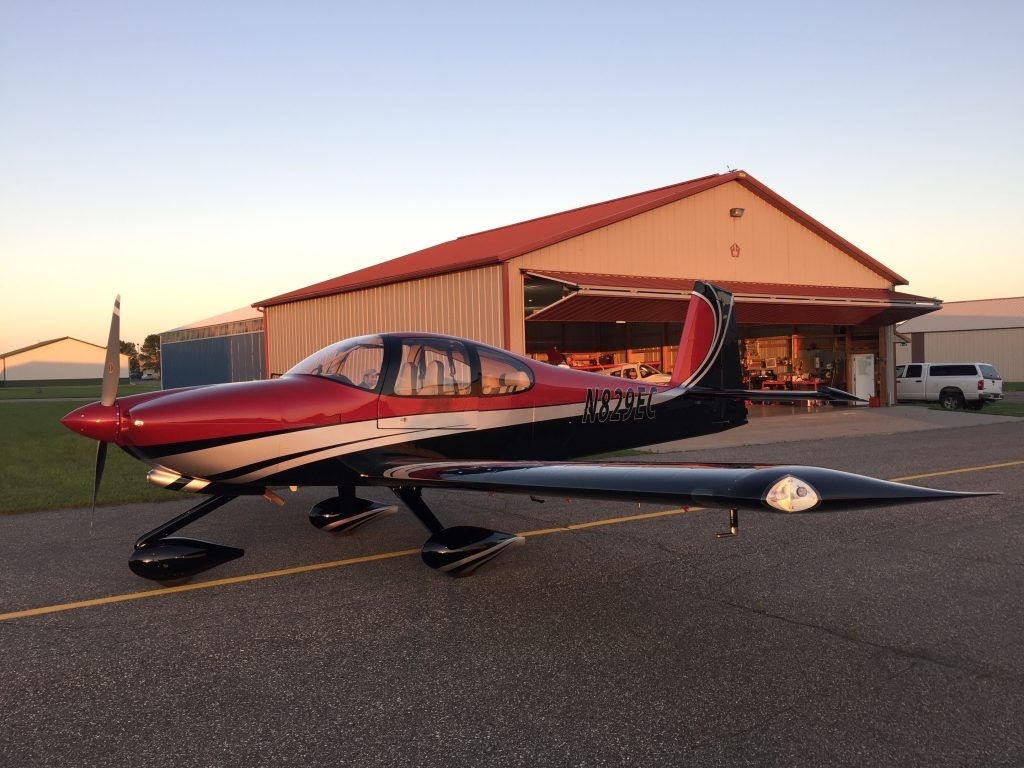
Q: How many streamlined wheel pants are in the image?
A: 3